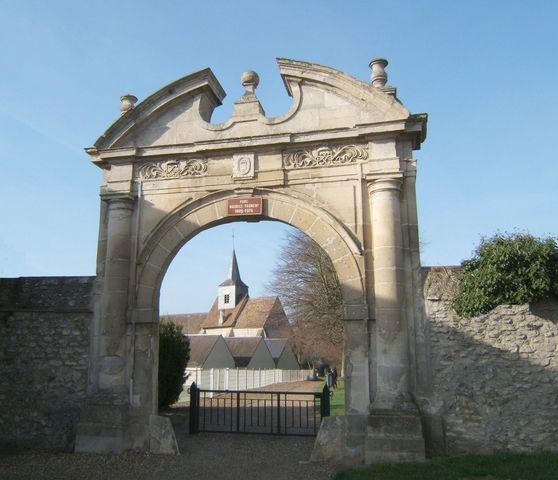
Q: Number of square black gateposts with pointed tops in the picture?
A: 2